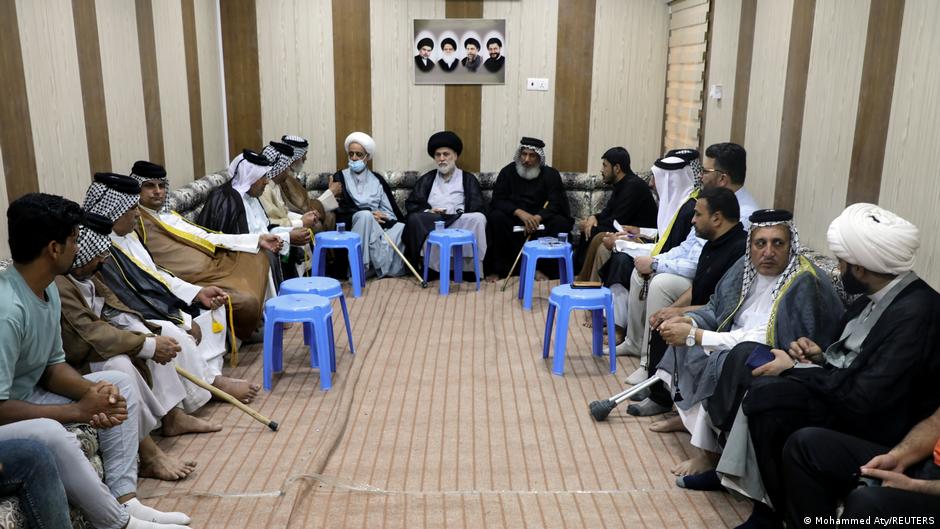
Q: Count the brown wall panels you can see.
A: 11